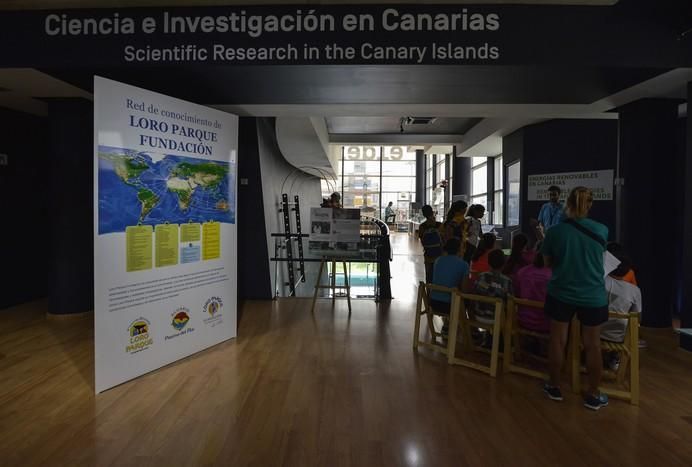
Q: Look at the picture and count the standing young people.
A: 3